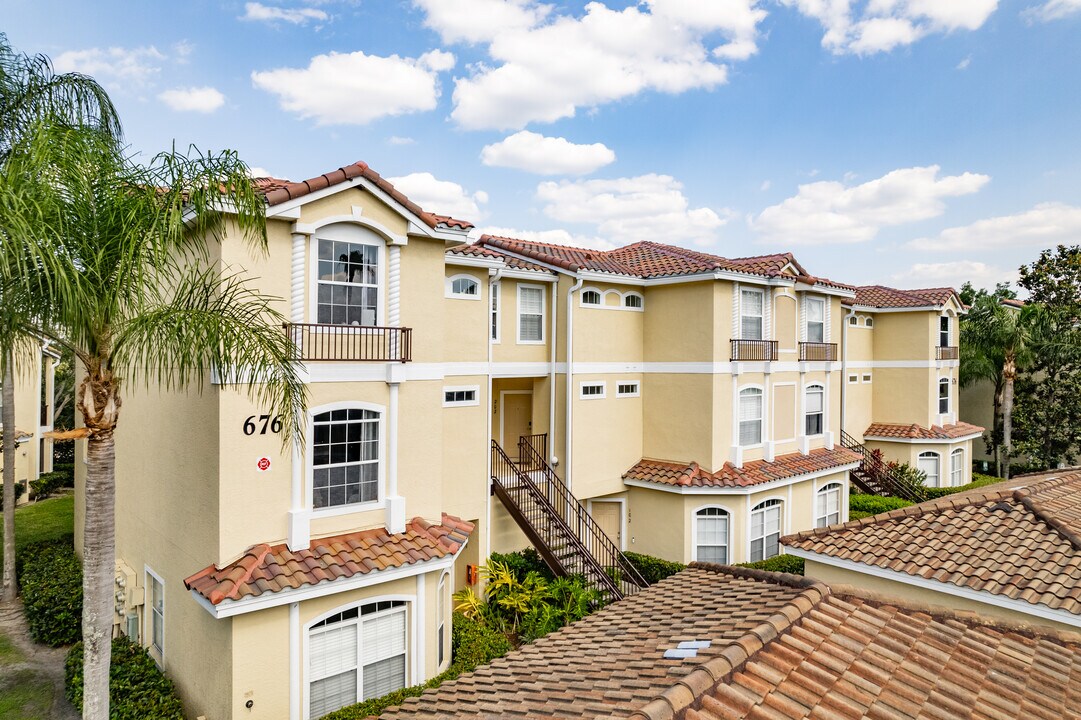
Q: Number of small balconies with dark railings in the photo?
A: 4